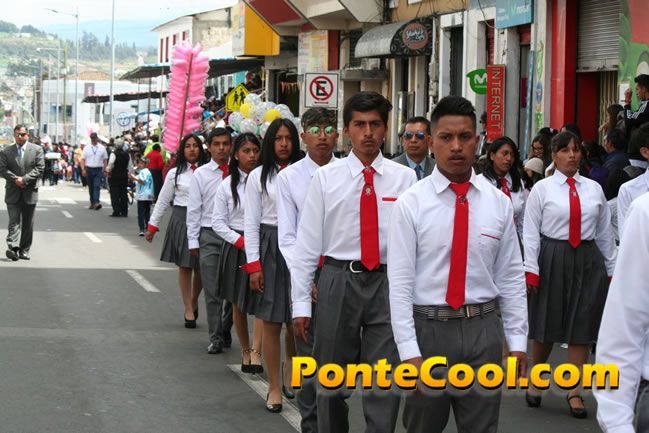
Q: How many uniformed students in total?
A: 11